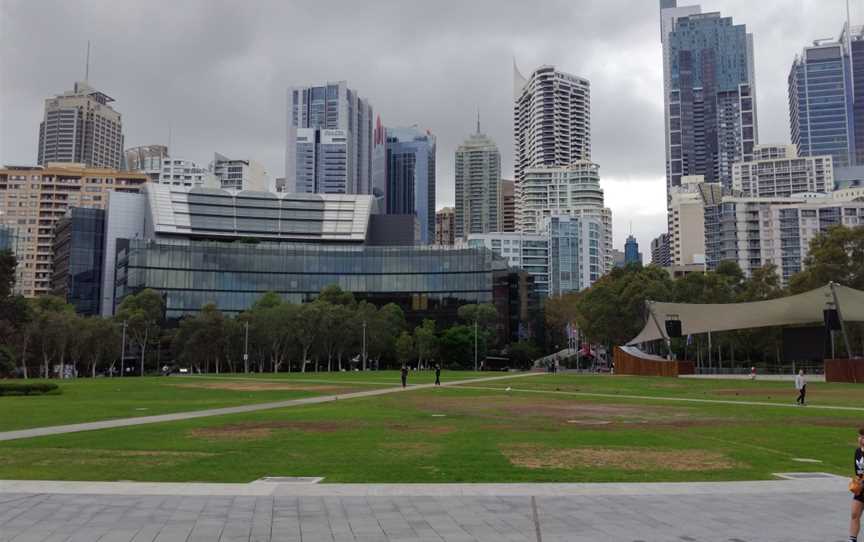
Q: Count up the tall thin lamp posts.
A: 4